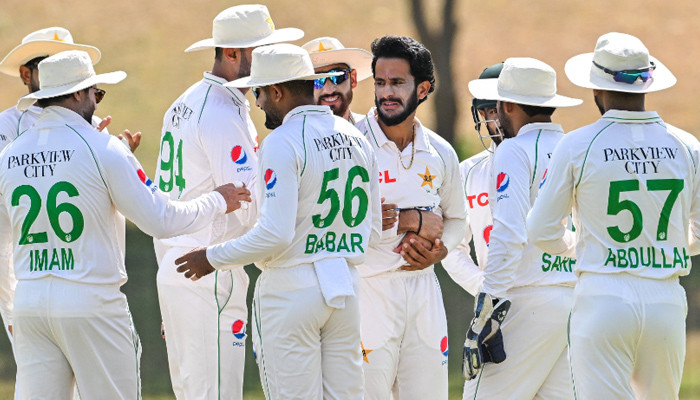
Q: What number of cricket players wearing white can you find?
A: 9